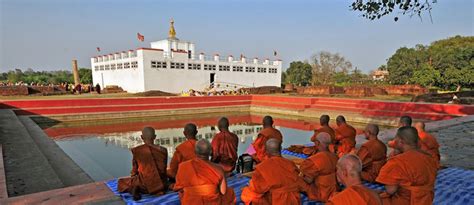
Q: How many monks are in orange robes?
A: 14